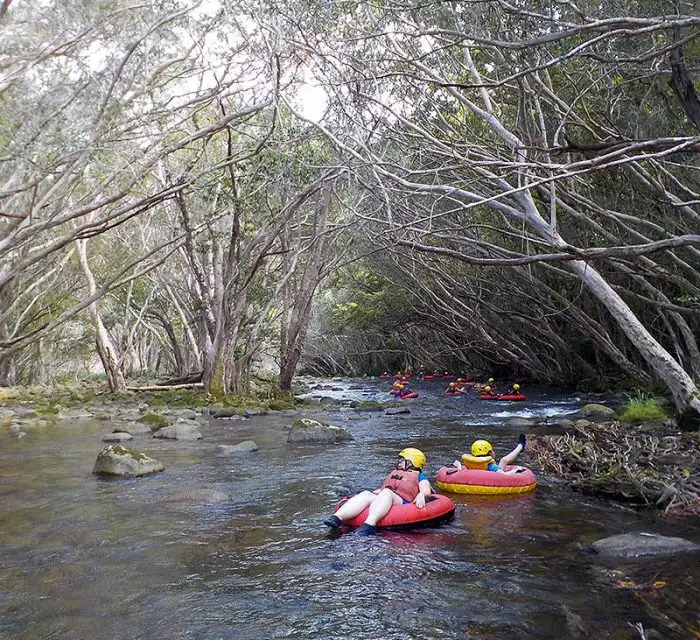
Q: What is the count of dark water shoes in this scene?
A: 3